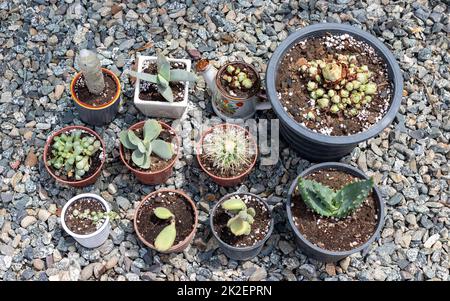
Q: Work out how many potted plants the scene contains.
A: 11